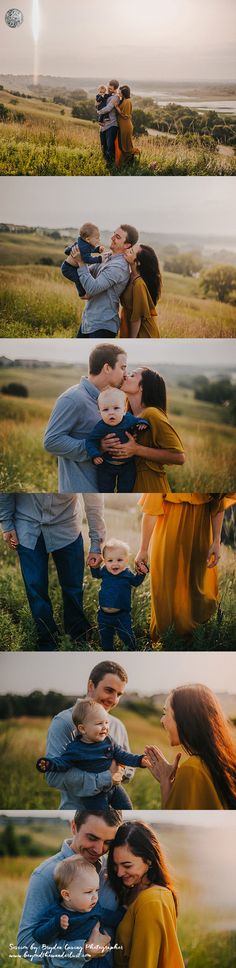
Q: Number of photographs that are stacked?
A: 6